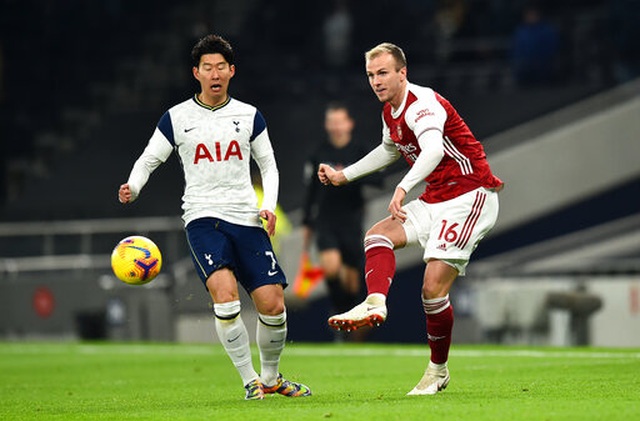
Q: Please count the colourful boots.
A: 2